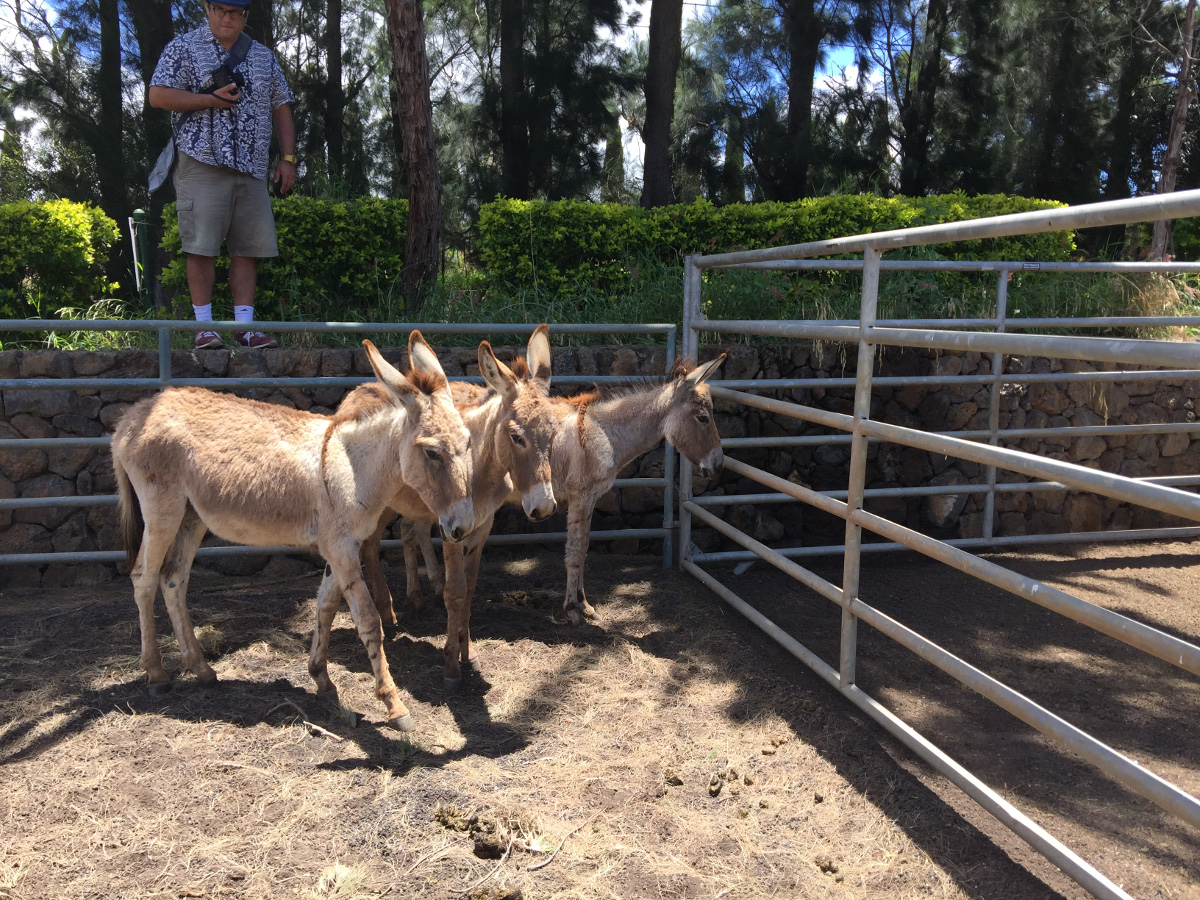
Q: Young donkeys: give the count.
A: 3